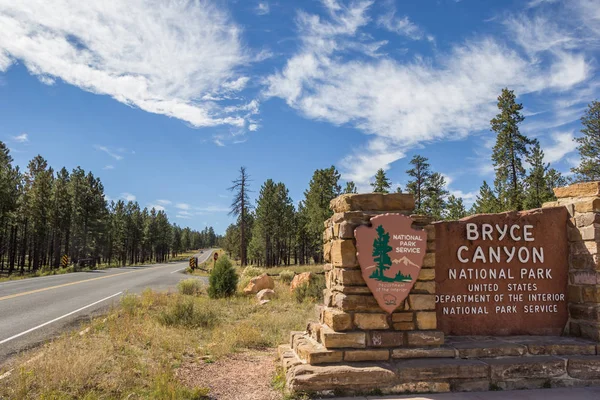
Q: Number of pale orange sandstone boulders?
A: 3